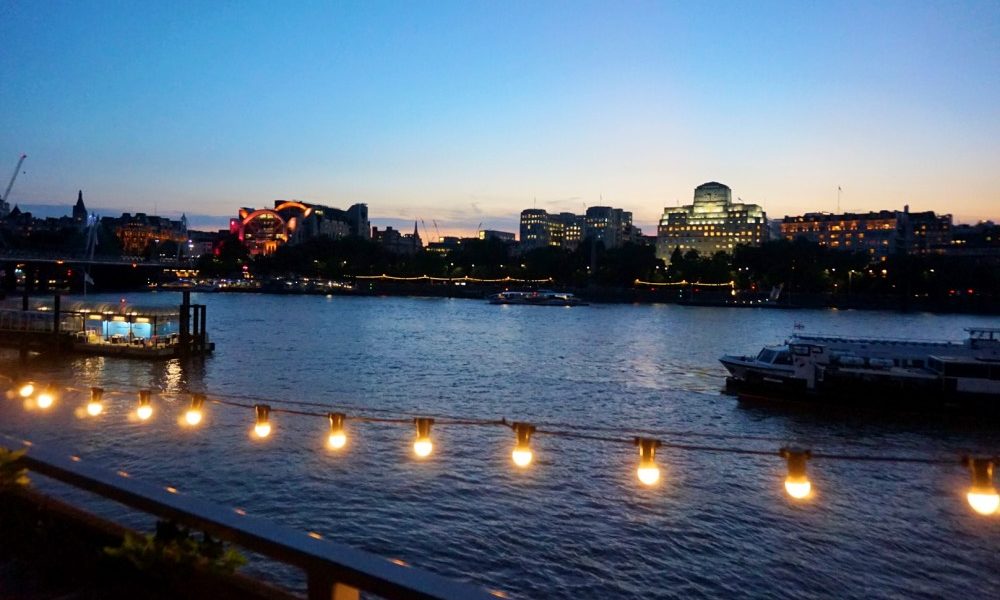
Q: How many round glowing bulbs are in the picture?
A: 12